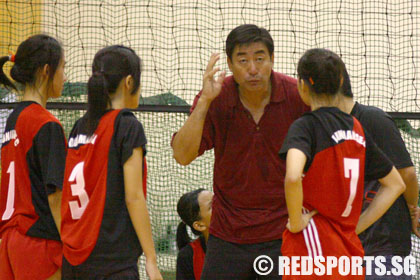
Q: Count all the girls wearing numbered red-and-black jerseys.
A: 3